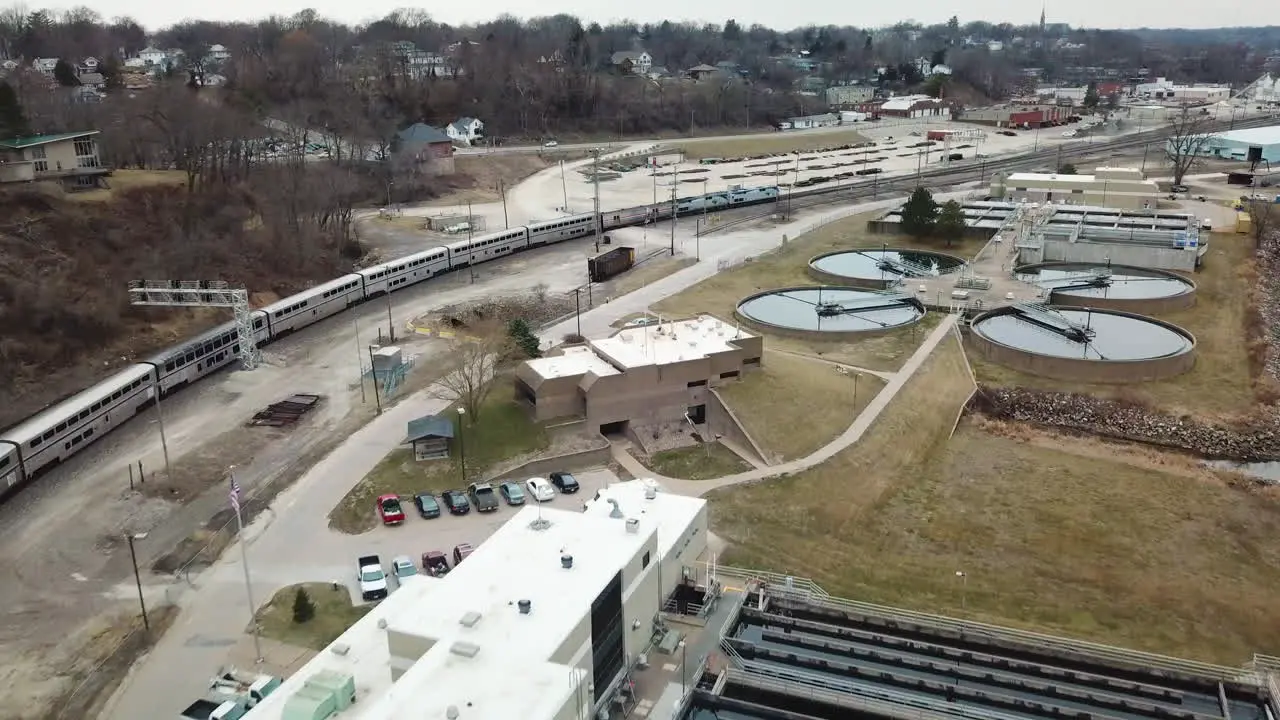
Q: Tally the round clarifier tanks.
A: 4